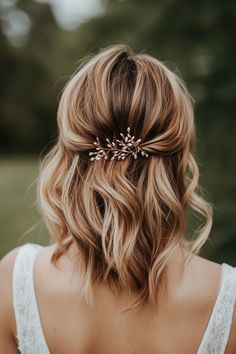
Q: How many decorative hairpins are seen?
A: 1